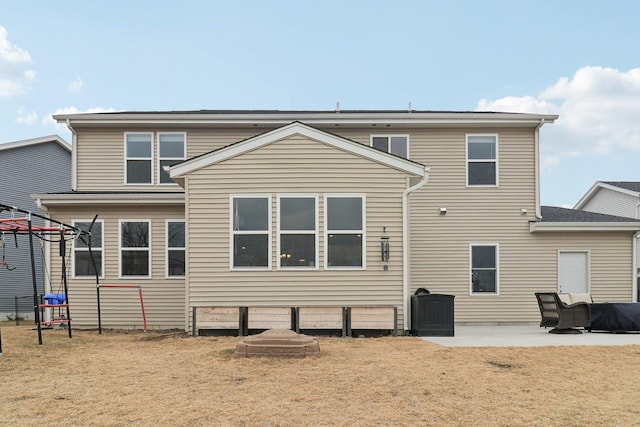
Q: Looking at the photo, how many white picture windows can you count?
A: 11